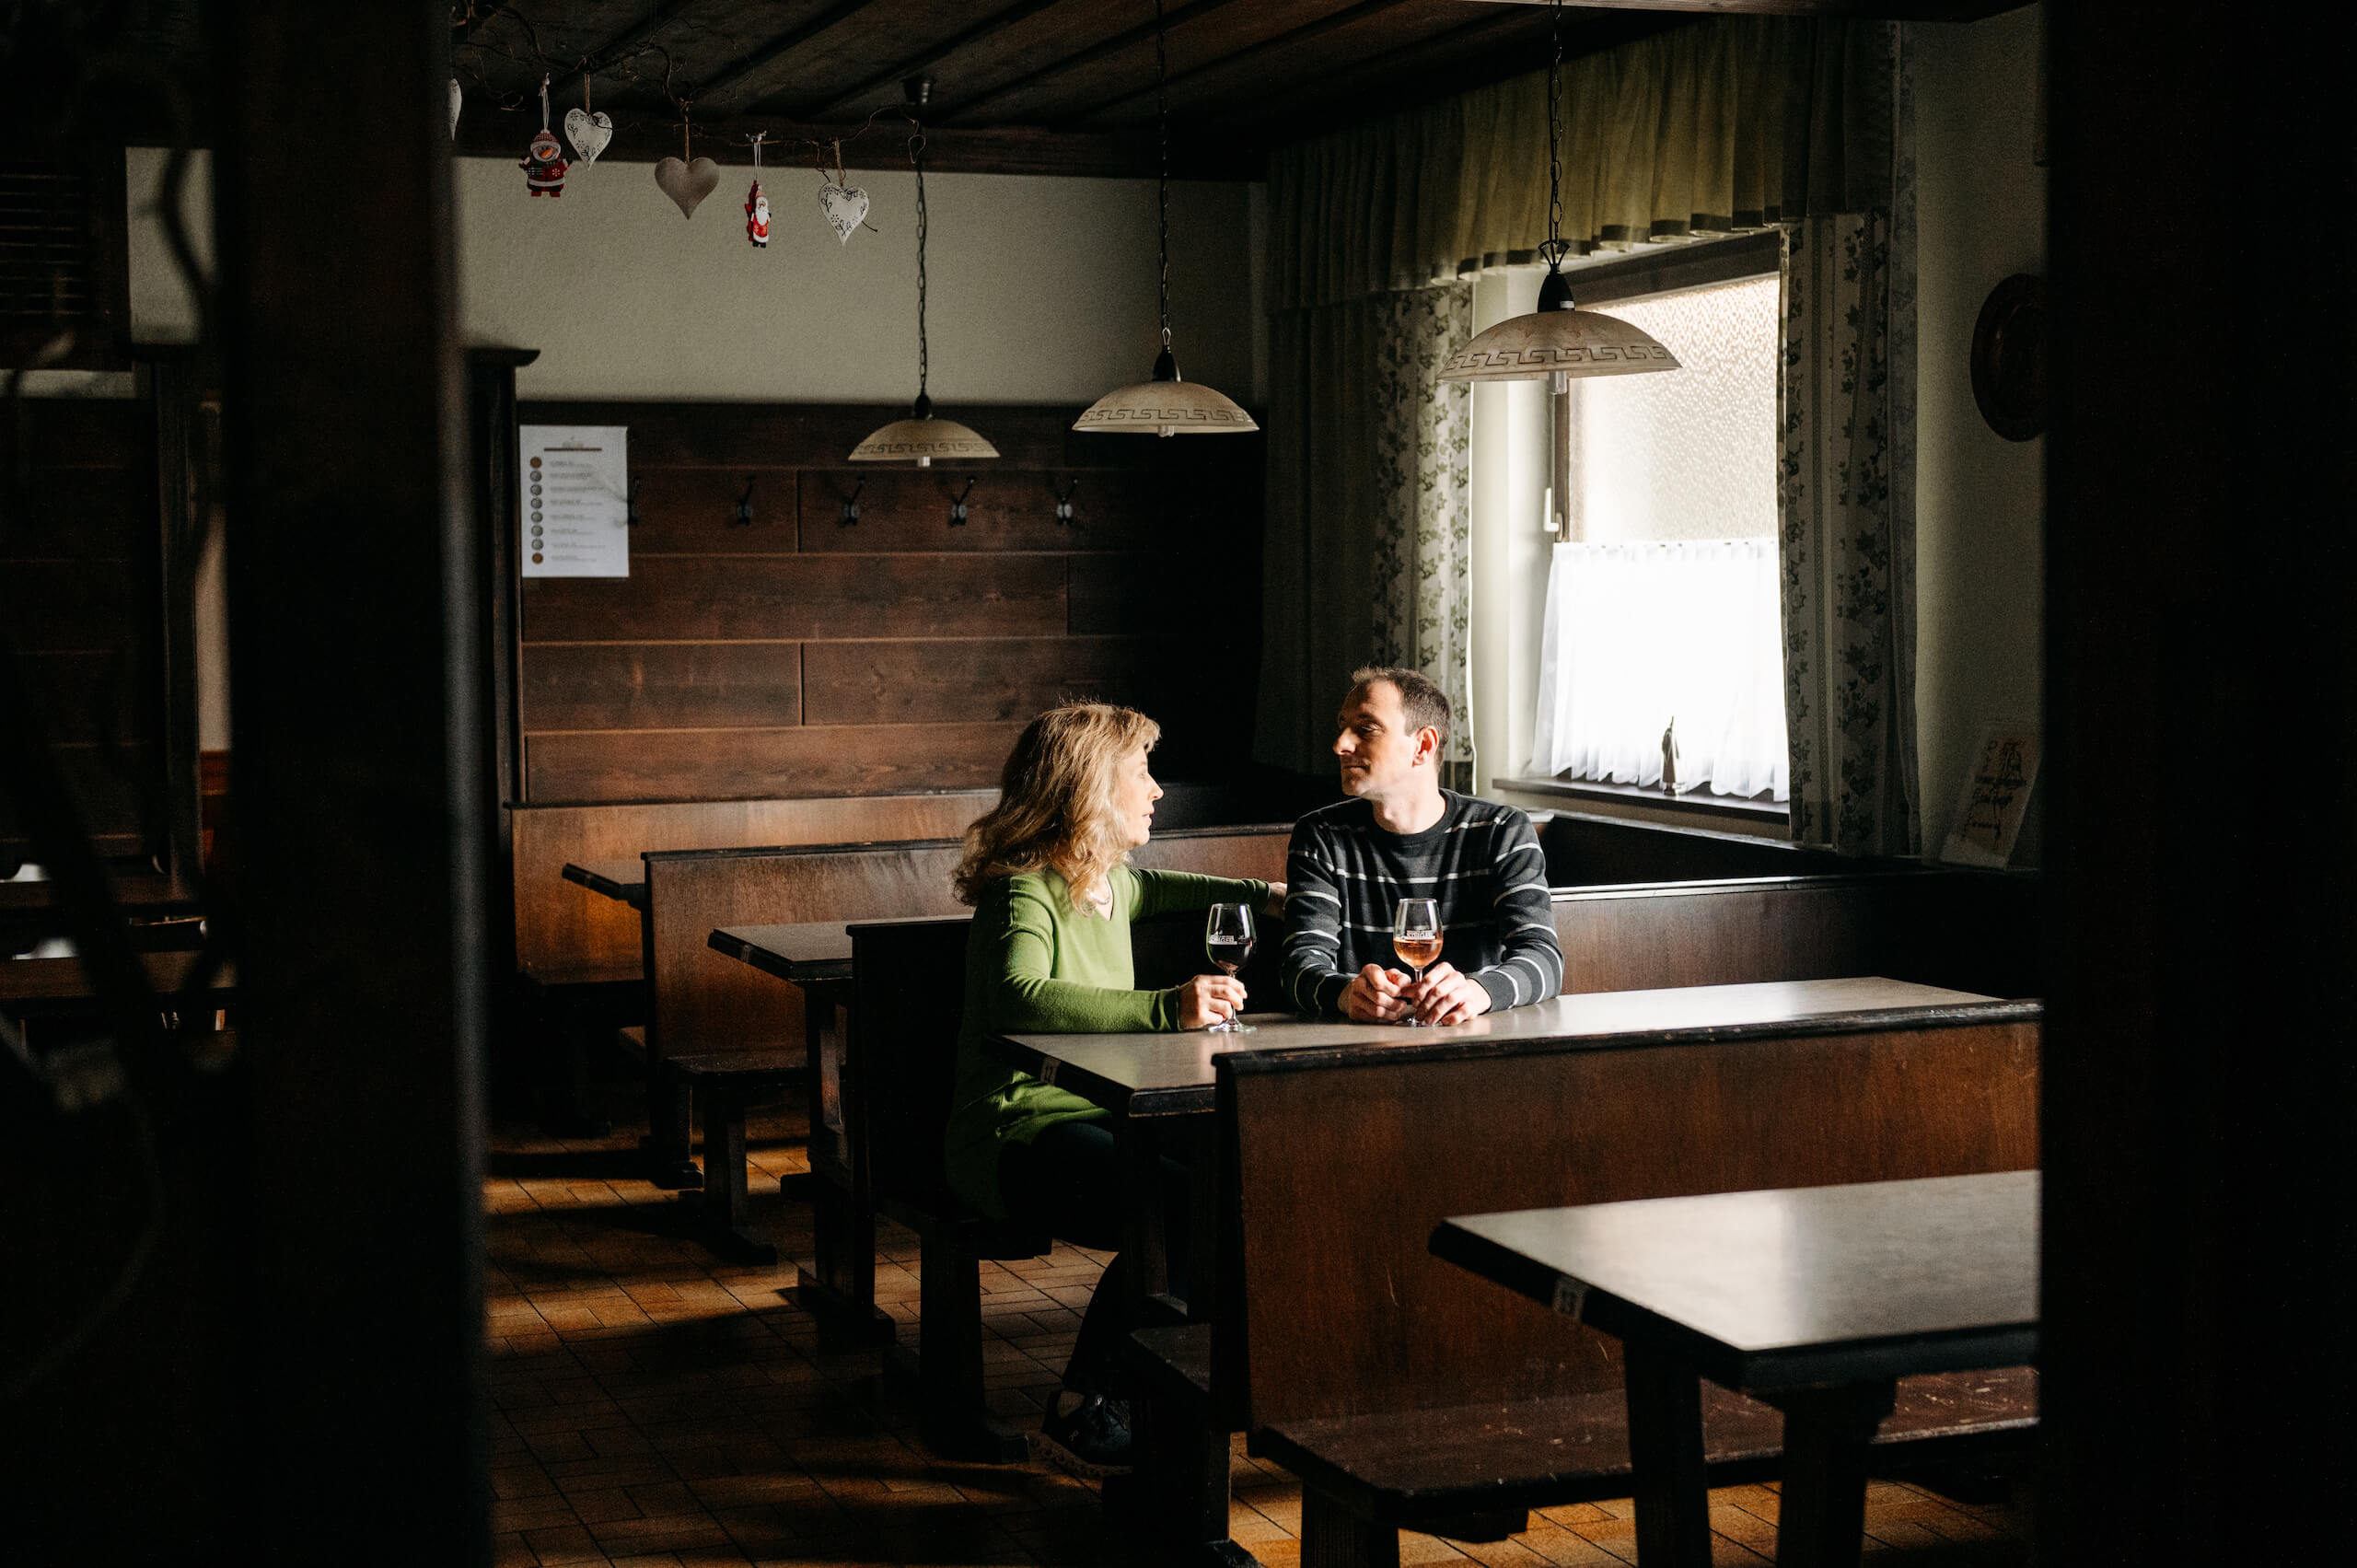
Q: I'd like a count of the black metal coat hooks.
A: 5